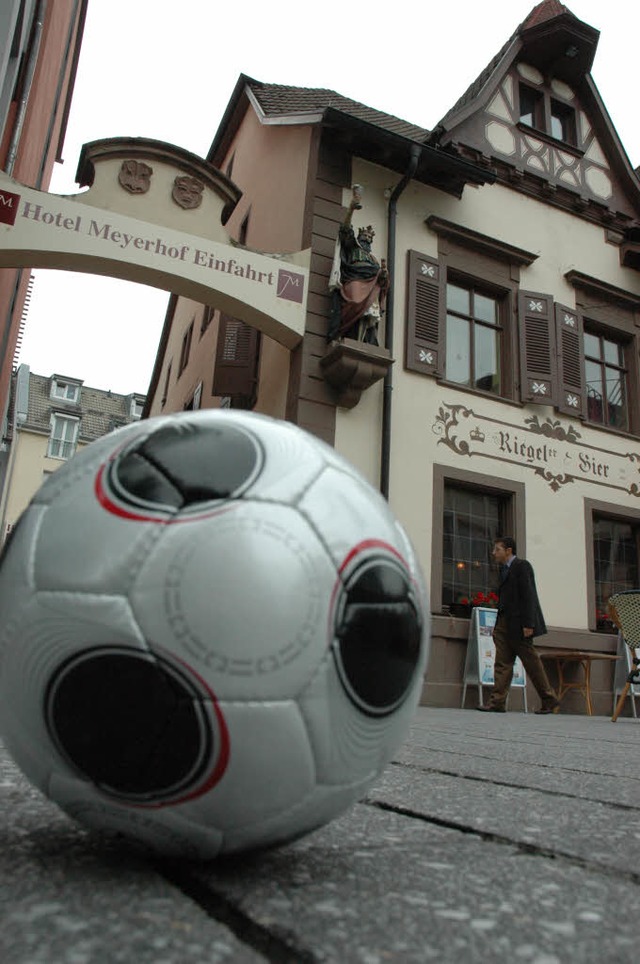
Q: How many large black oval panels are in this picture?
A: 3